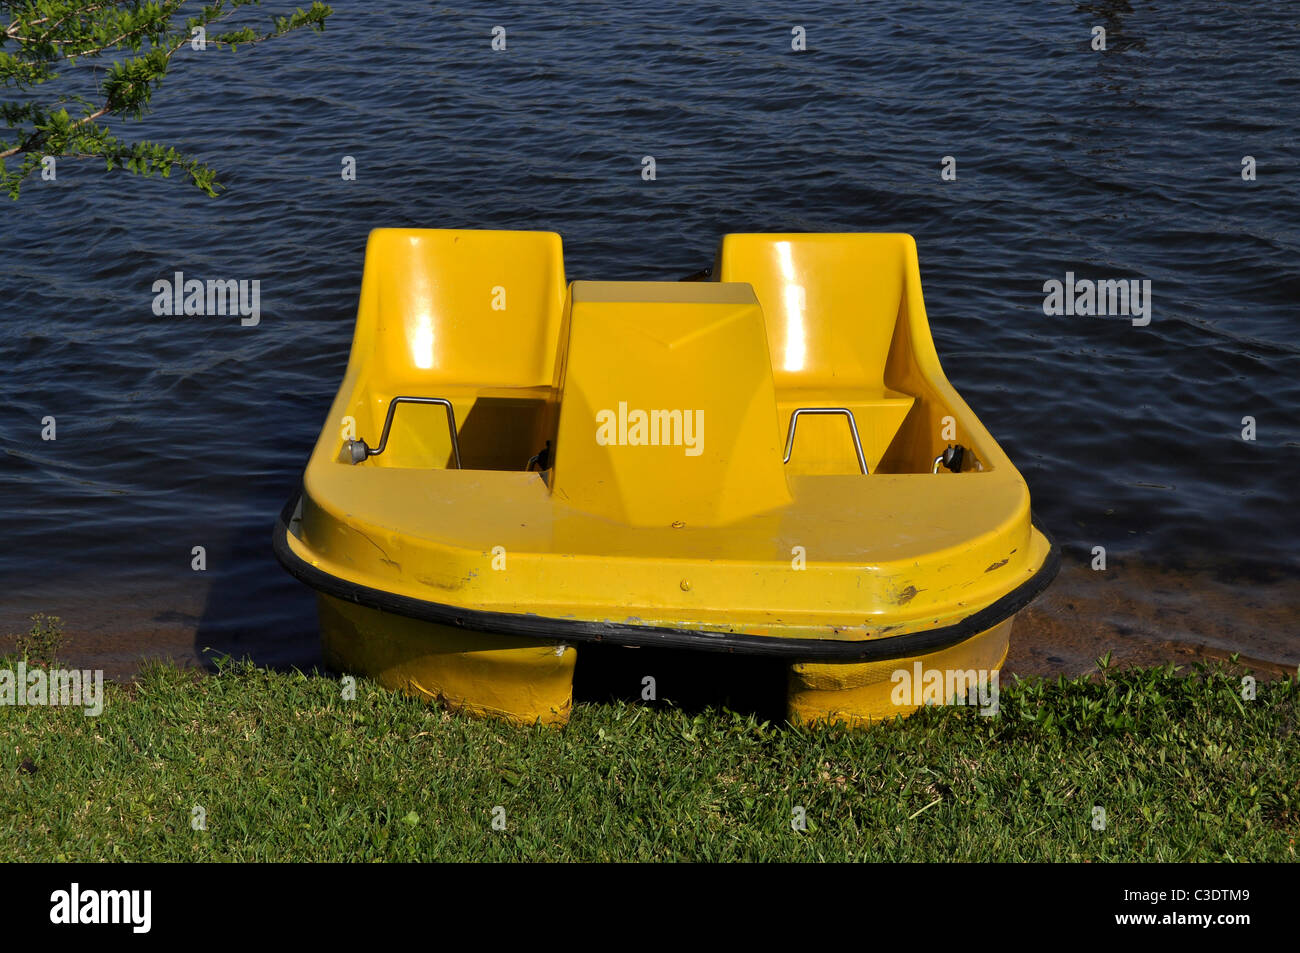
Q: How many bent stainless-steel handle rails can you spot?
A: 2